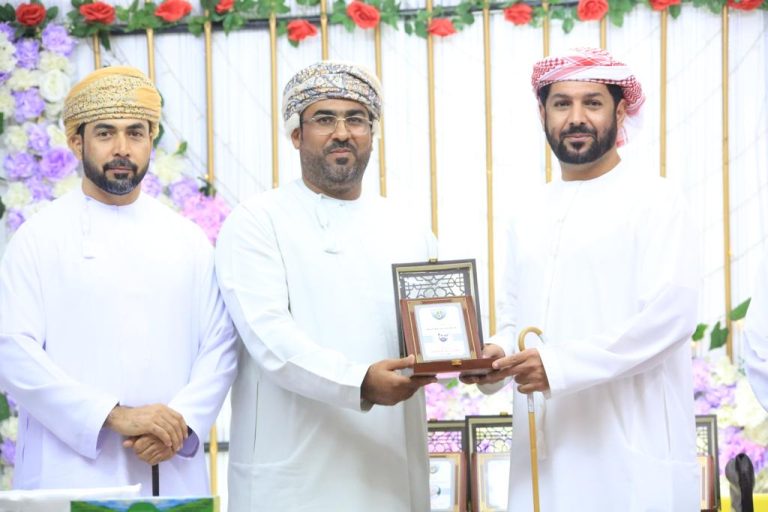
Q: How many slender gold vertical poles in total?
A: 12